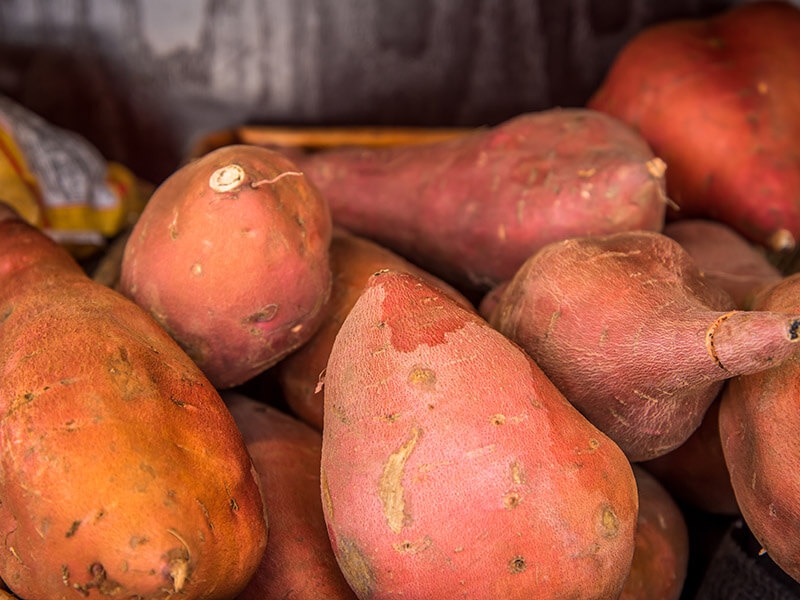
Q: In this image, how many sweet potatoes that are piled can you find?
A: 12